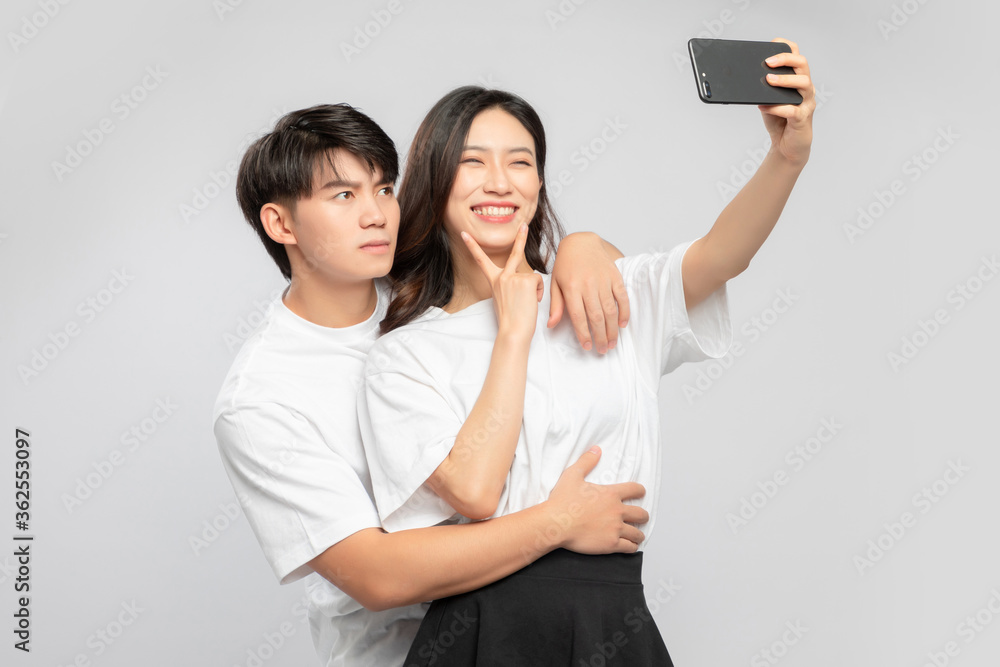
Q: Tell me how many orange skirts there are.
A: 0